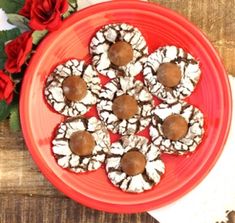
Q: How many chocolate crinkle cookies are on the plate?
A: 7